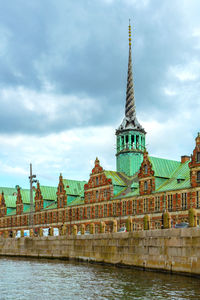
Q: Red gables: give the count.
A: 7